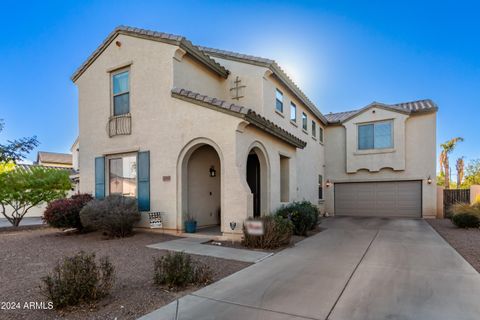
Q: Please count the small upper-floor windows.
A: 5